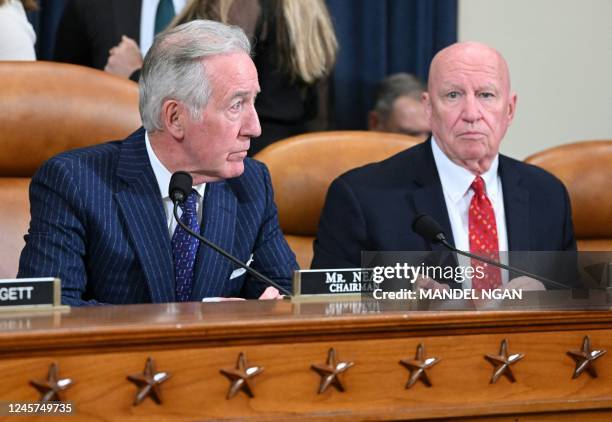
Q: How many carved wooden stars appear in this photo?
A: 7